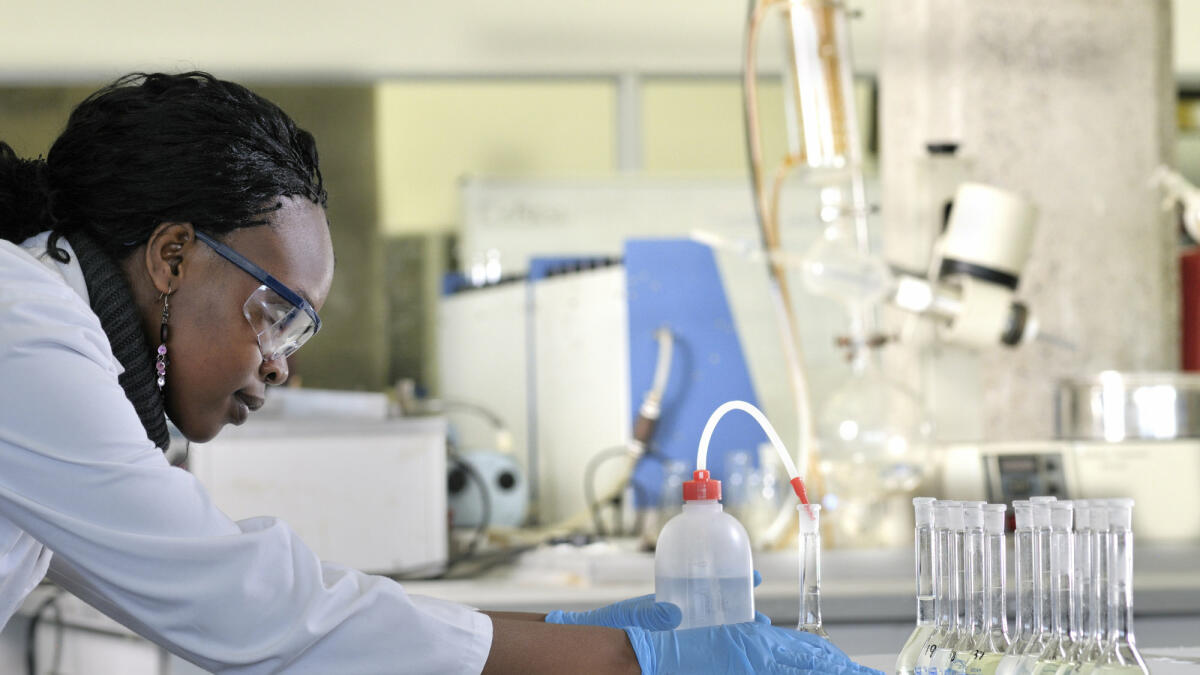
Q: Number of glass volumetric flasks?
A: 12